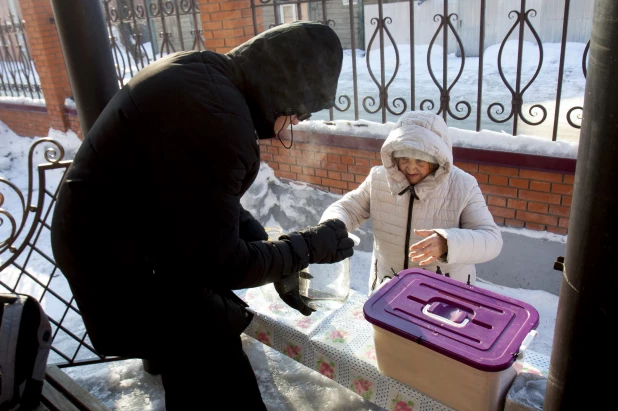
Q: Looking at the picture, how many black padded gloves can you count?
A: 2